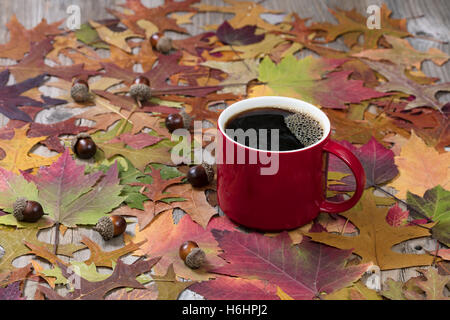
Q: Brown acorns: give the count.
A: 9